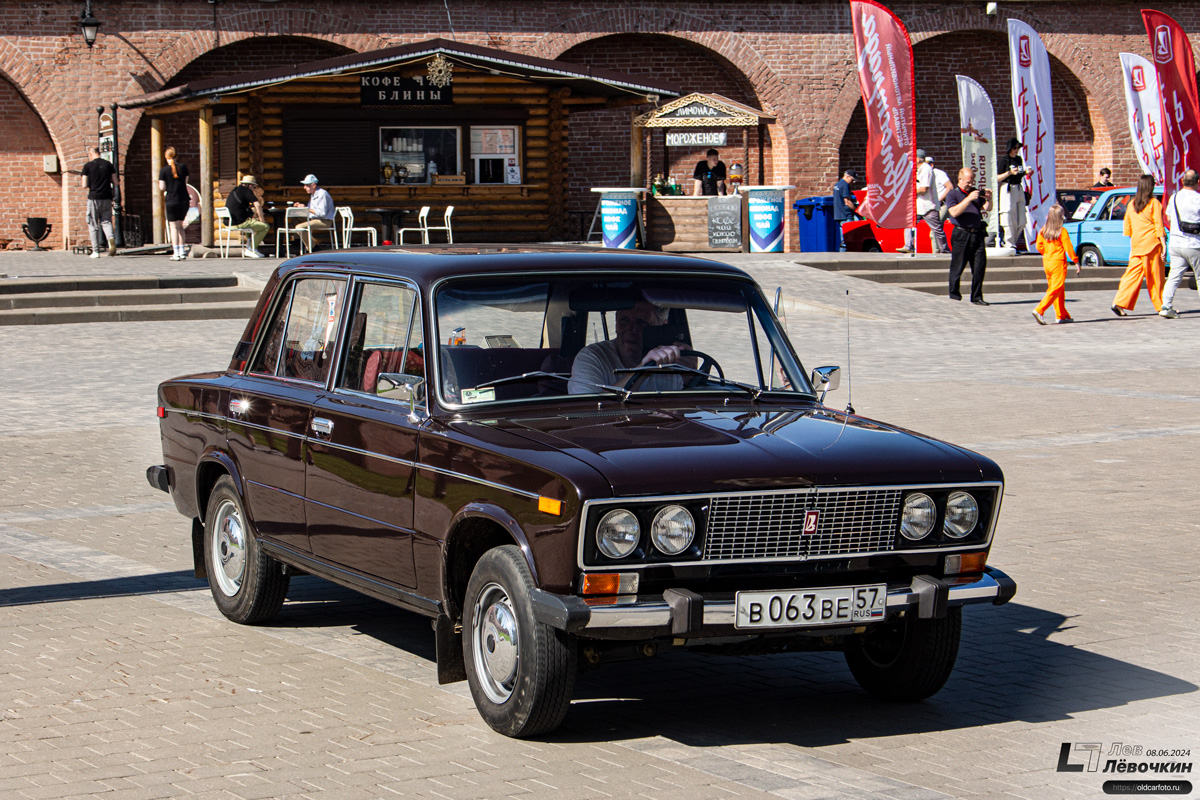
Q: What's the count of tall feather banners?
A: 5